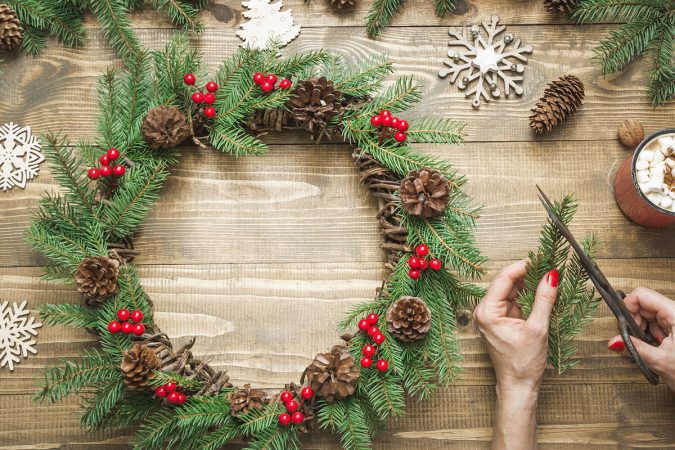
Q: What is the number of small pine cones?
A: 12